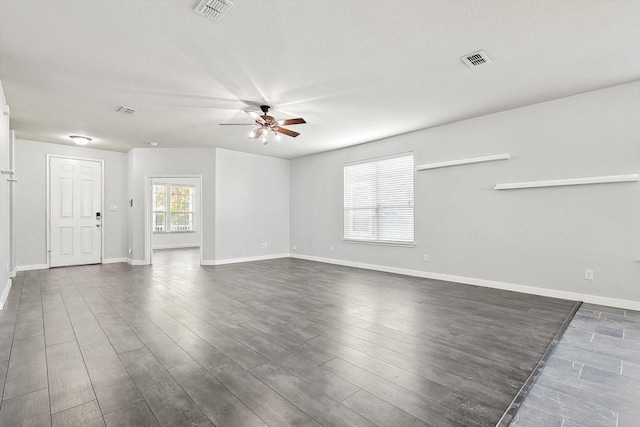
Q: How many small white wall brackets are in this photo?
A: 2